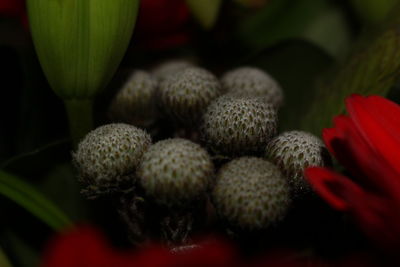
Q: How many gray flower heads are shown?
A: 9